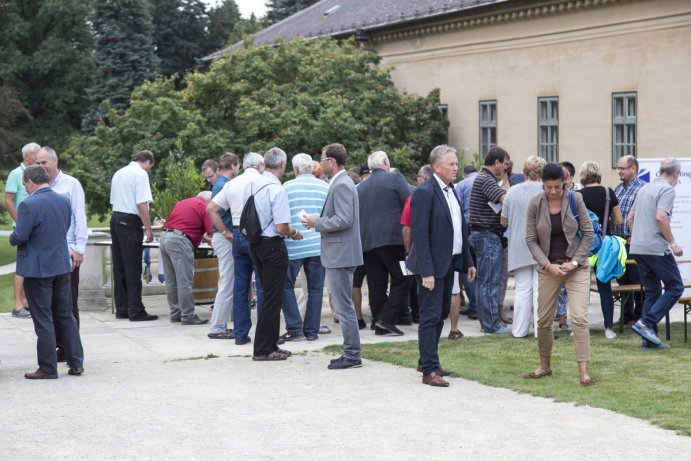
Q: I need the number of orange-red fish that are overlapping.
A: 0